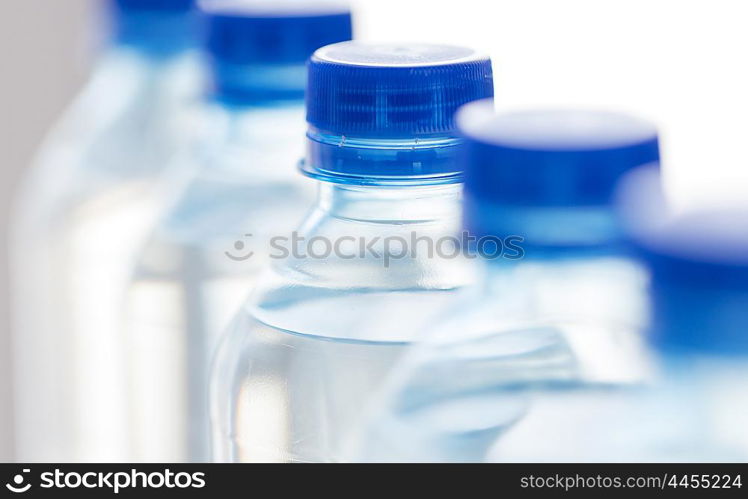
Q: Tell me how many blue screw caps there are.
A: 5